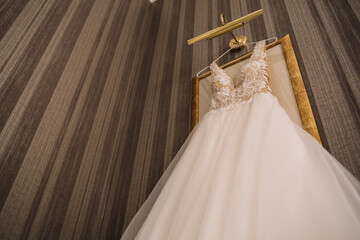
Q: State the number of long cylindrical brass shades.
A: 1